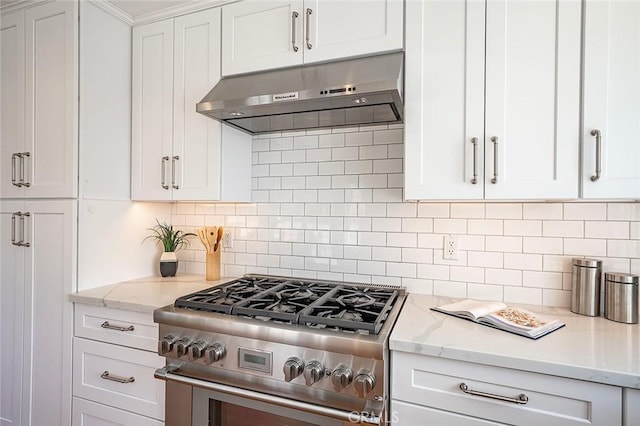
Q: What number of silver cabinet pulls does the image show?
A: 14